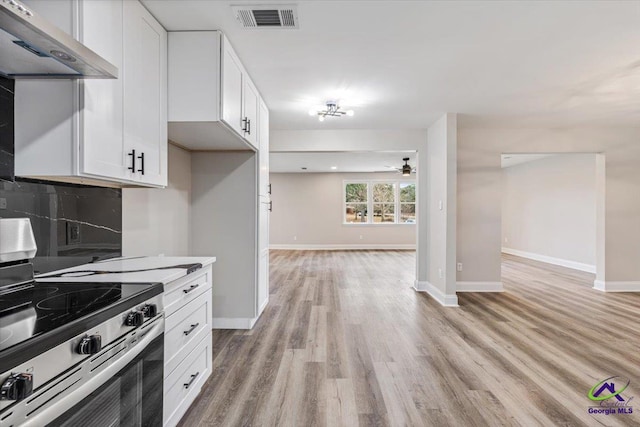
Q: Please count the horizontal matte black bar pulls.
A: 3